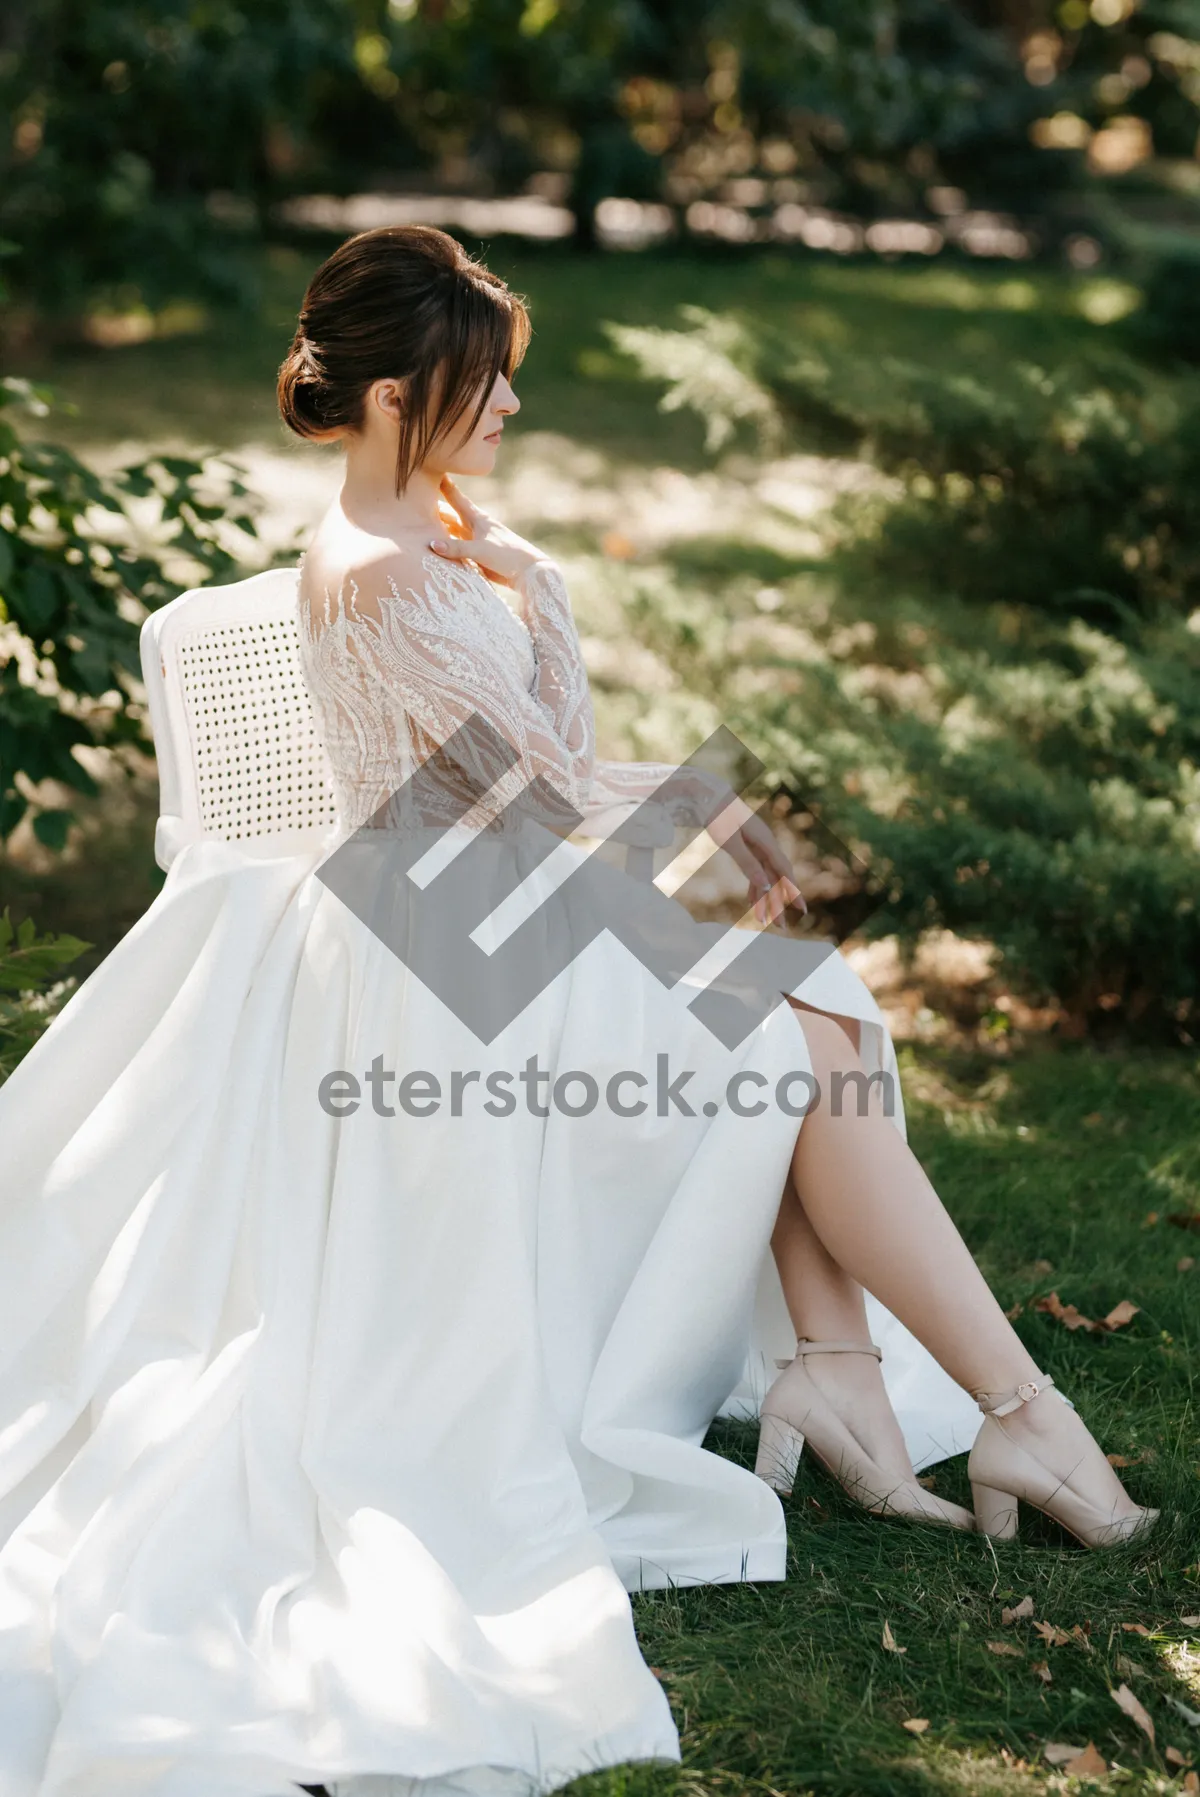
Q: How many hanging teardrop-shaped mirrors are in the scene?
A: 0